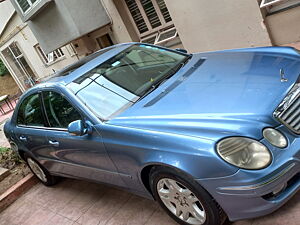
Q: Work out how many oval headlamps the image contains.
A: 2